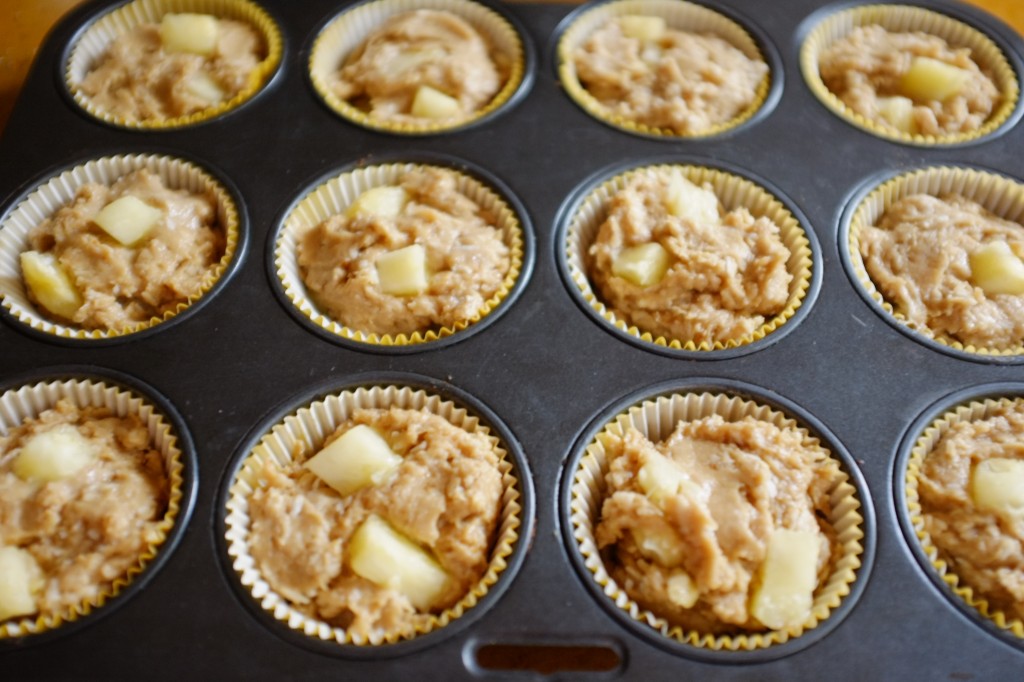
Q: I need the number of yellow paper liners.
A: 12